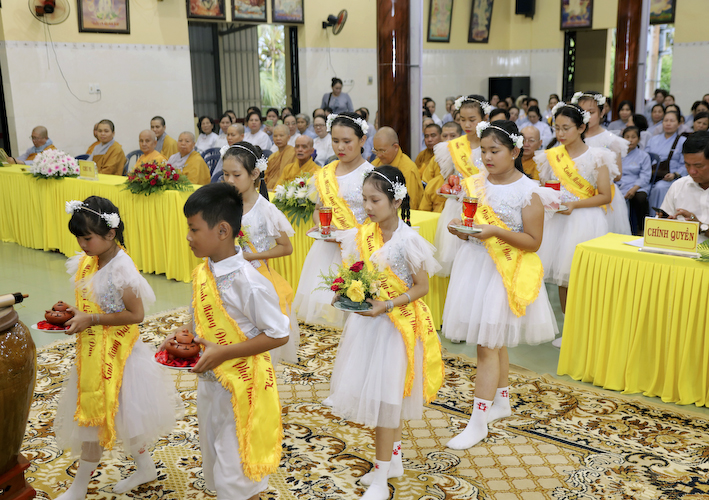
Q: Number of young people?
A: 9